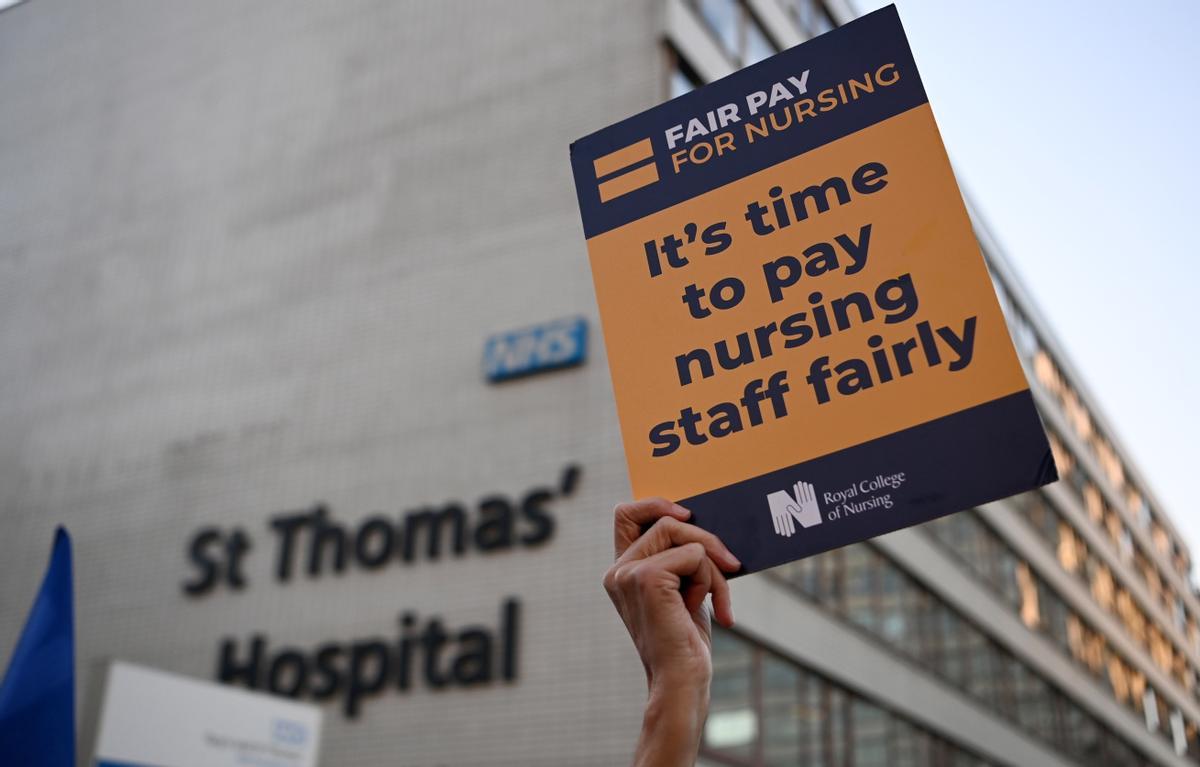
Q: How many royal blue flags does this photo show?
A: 1